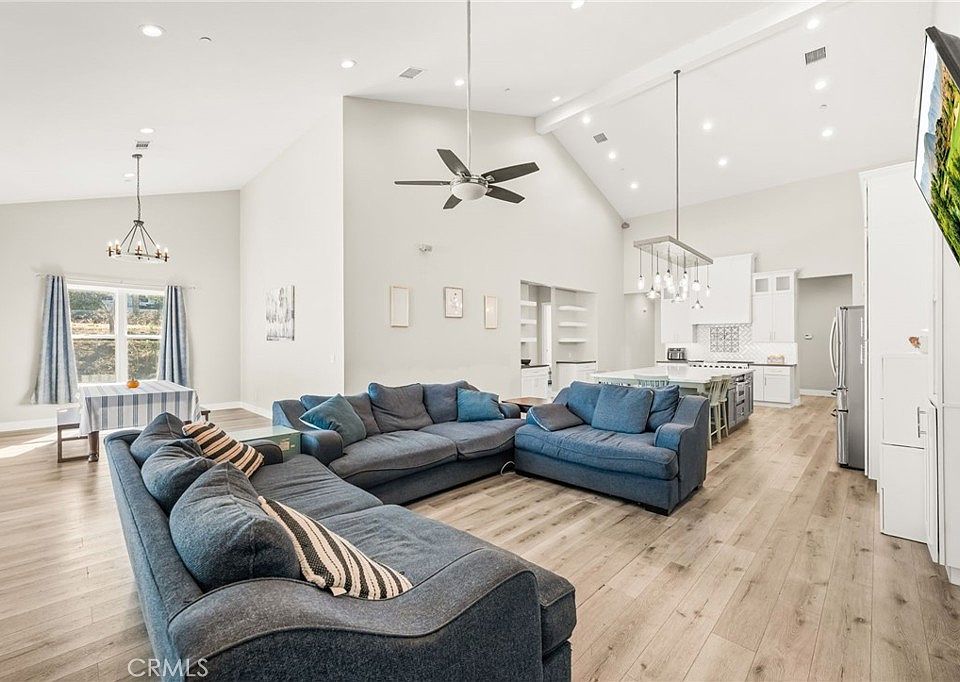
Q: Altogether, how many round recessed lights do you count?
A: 15